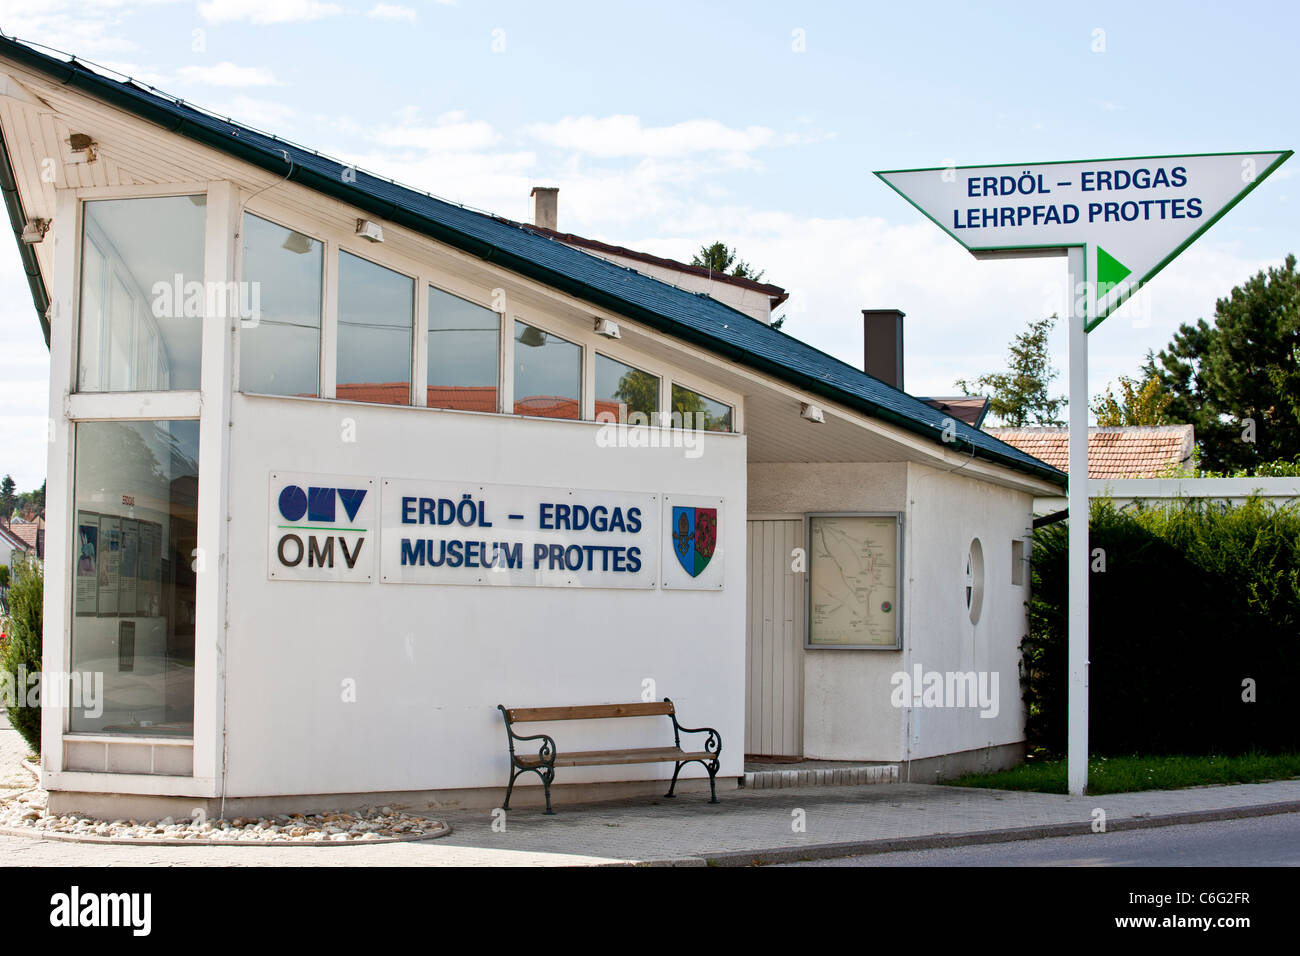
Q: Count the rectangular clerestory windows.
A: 6